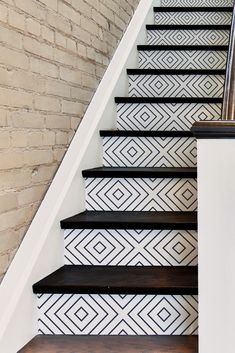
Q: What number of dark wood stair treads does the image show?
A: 10